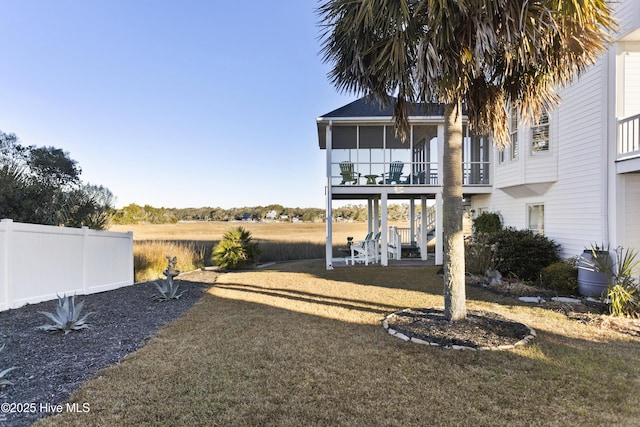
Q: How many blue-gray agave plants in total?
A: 3